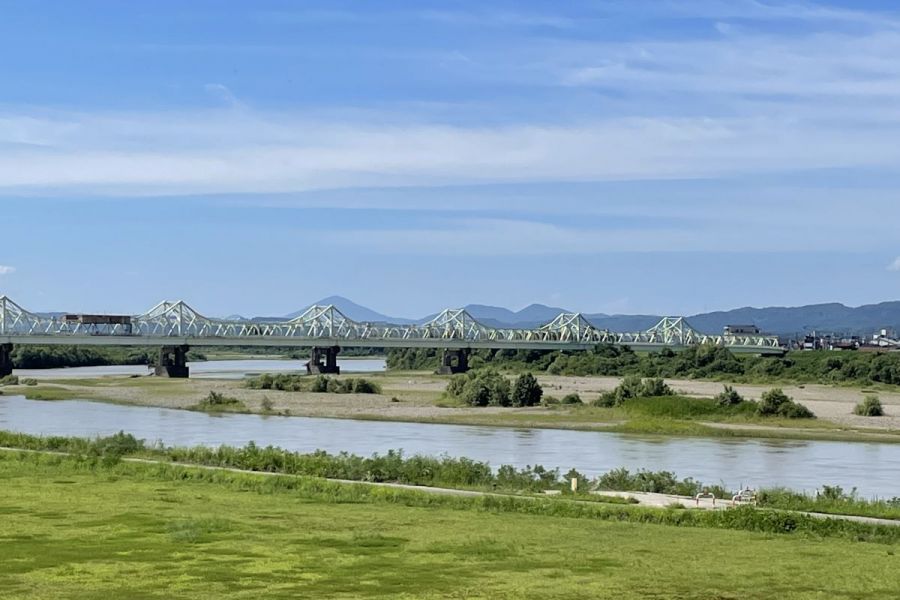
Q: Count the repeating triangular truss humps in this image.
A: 6